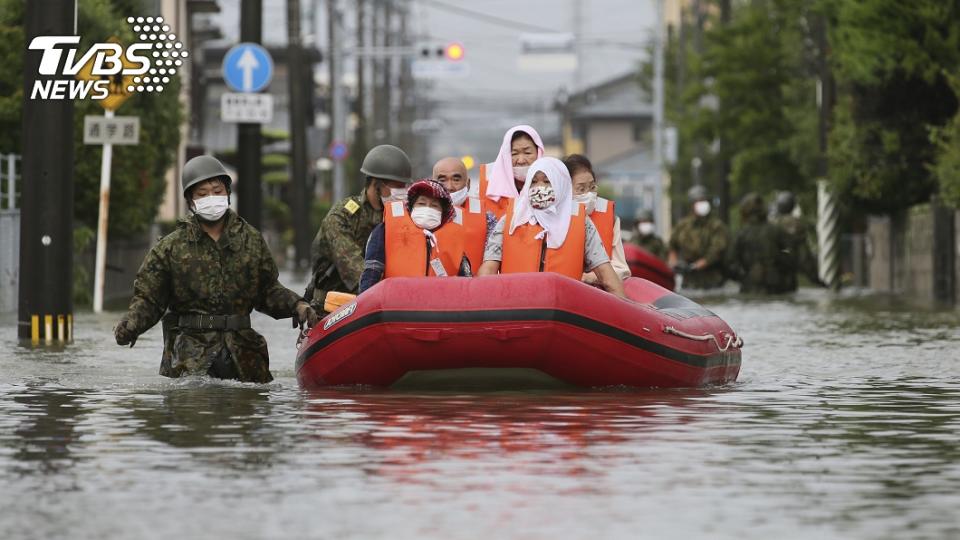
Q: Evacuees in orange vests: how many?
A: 5